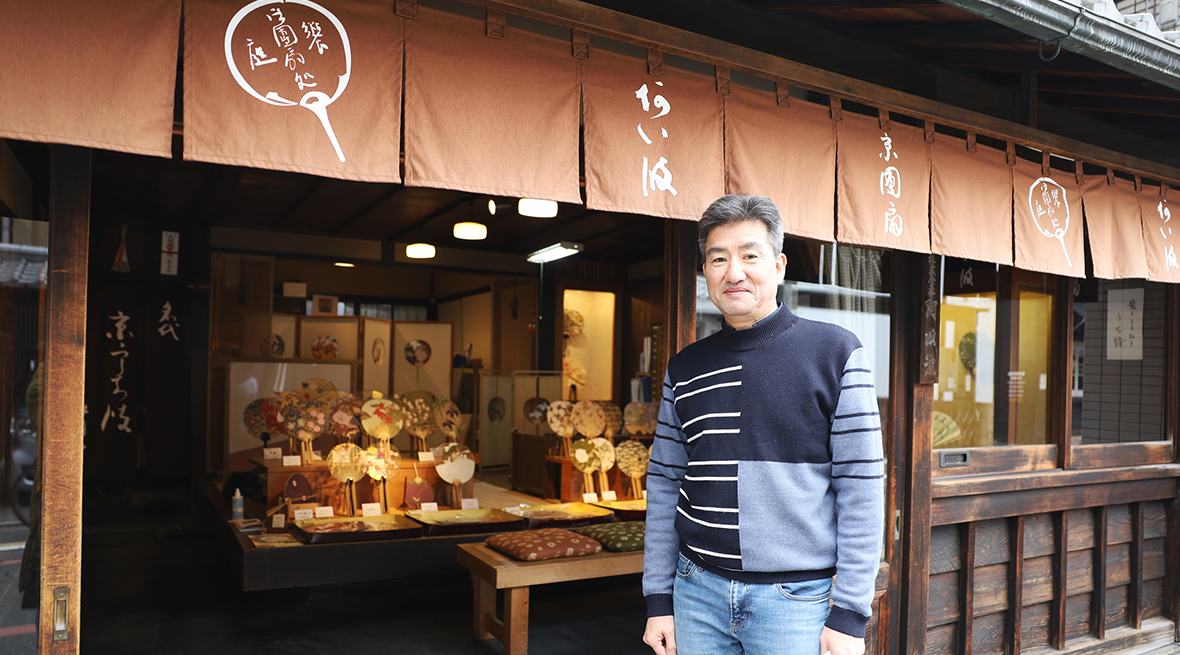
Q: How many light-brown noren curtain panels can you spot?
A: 10